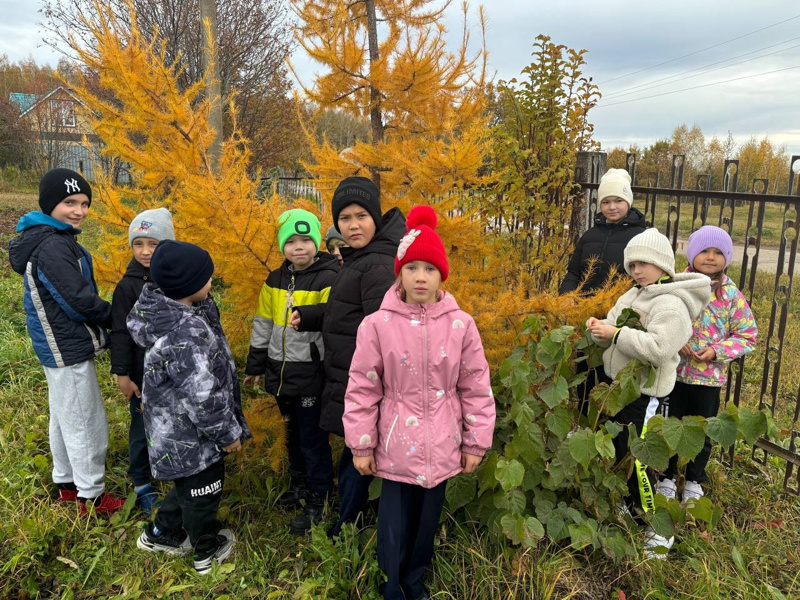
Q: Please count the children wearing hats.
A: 10